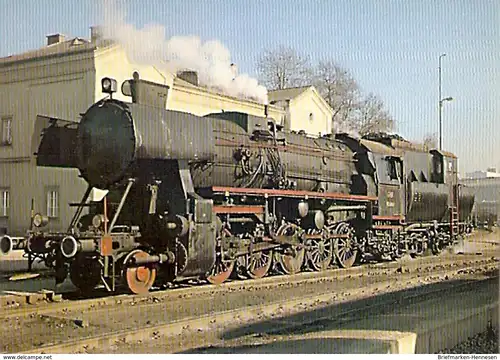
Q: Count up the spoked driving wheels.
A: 5